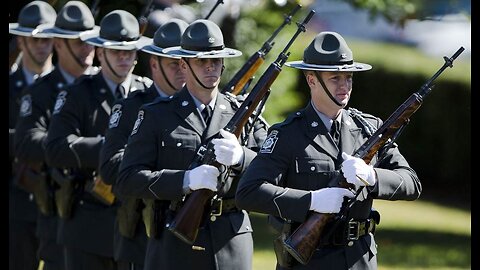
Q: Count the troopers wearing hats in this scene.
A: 6